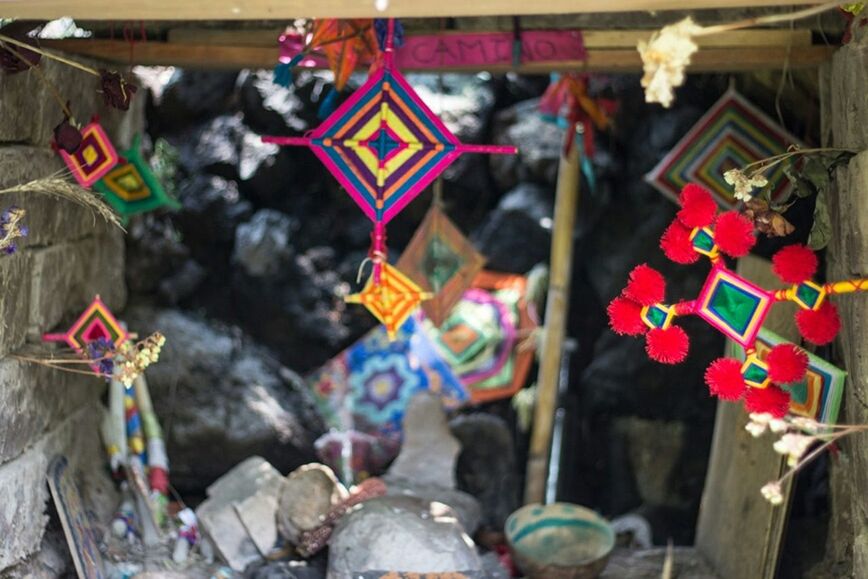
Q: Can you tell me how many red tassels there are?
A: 11